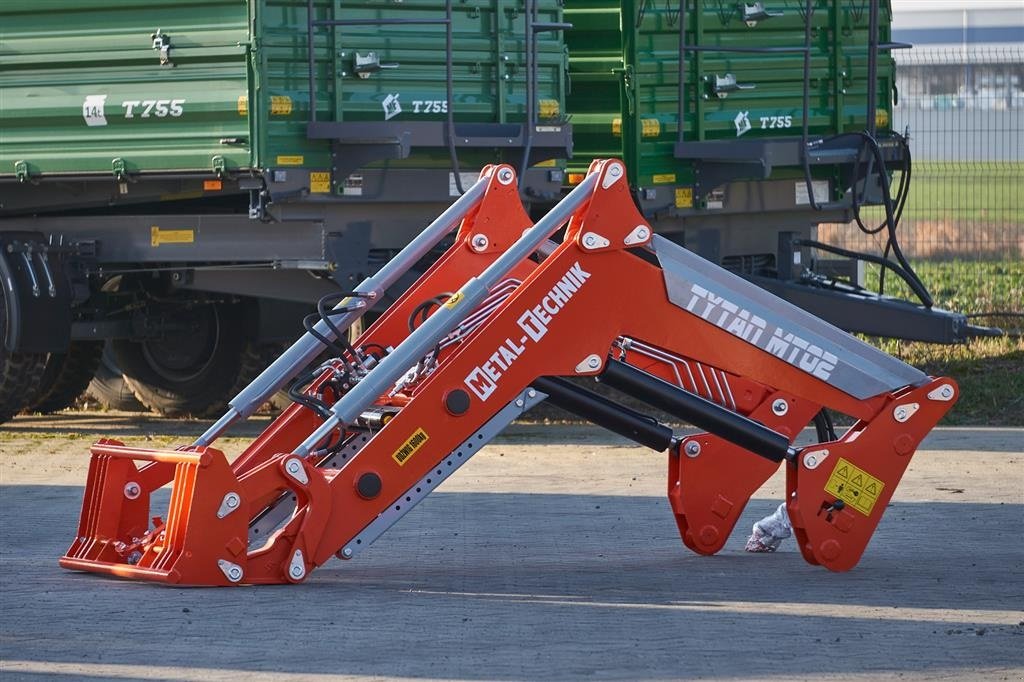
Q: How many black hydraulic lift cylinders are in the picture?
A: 2